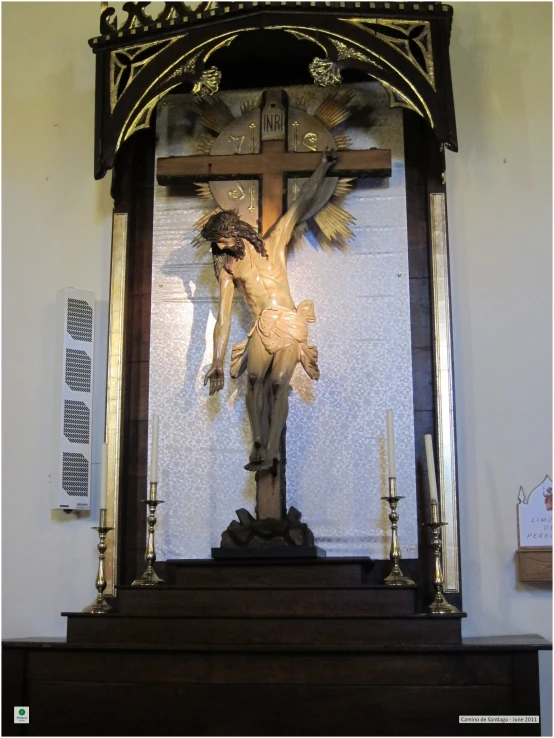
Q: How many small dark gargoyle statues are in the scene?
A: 0